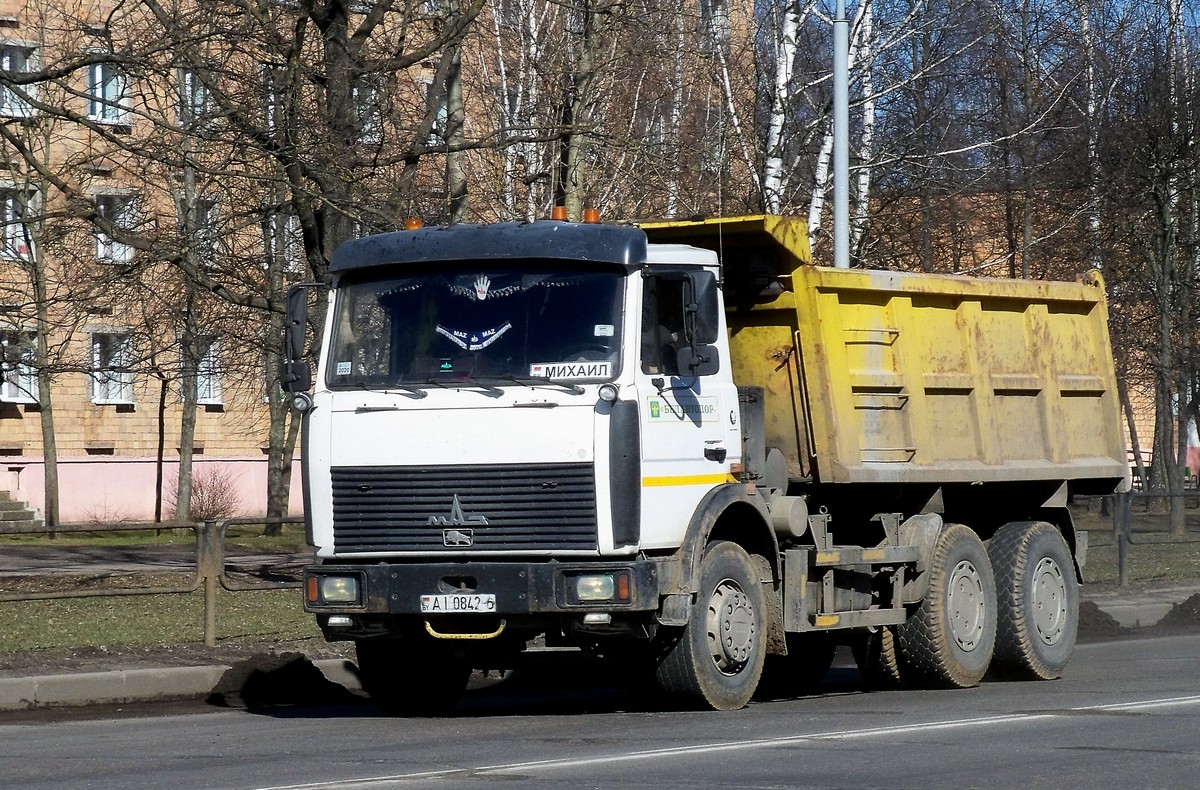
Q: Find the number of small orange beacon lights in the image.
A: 3